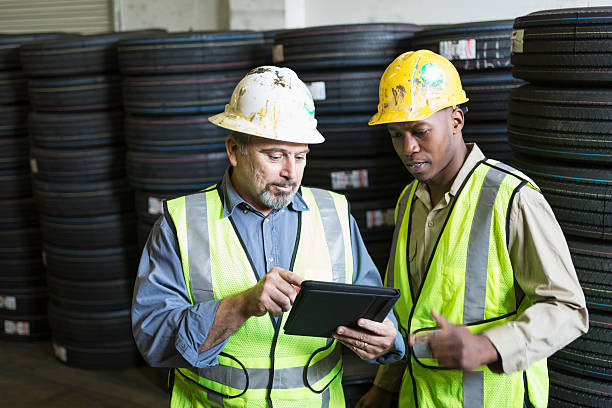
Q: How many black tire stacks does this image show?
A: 6